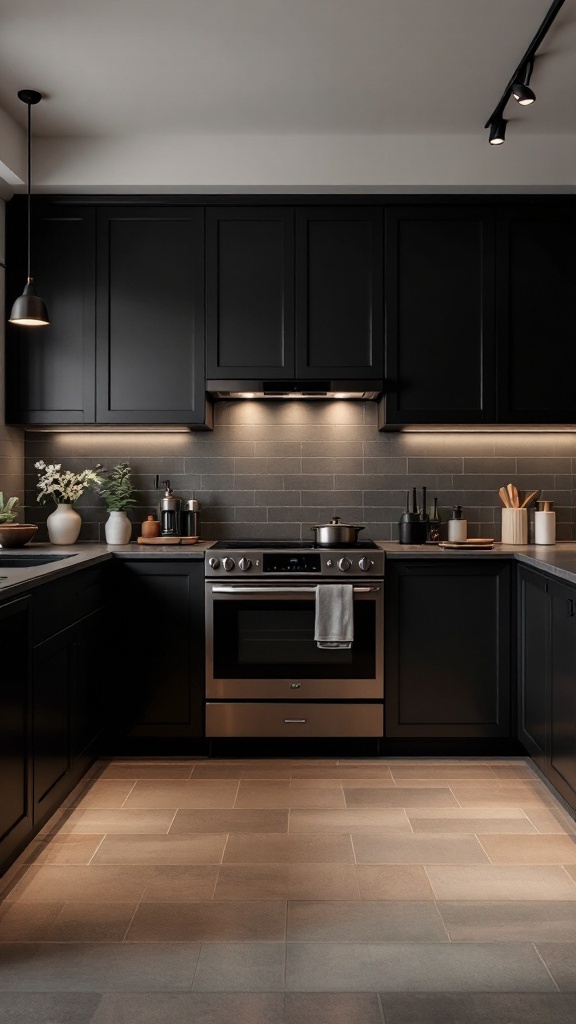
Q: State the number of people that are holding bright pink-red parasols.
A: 0